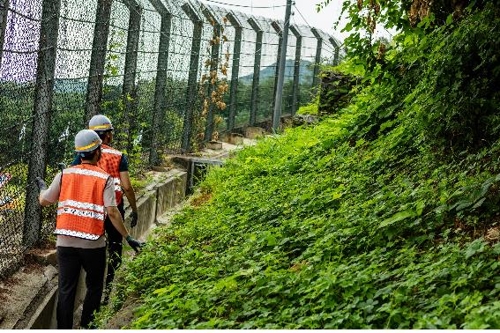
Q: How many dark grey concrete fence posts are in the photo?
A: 13